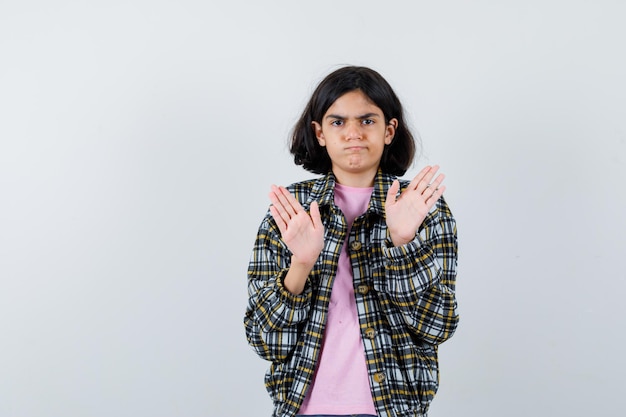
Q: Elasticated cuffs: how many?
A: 2